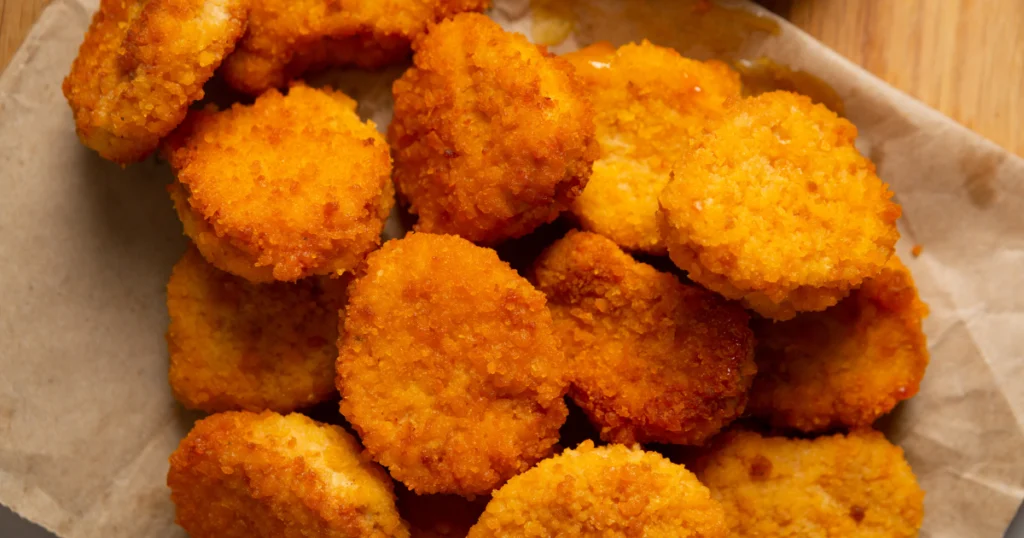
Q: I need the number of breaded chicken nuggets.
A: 13